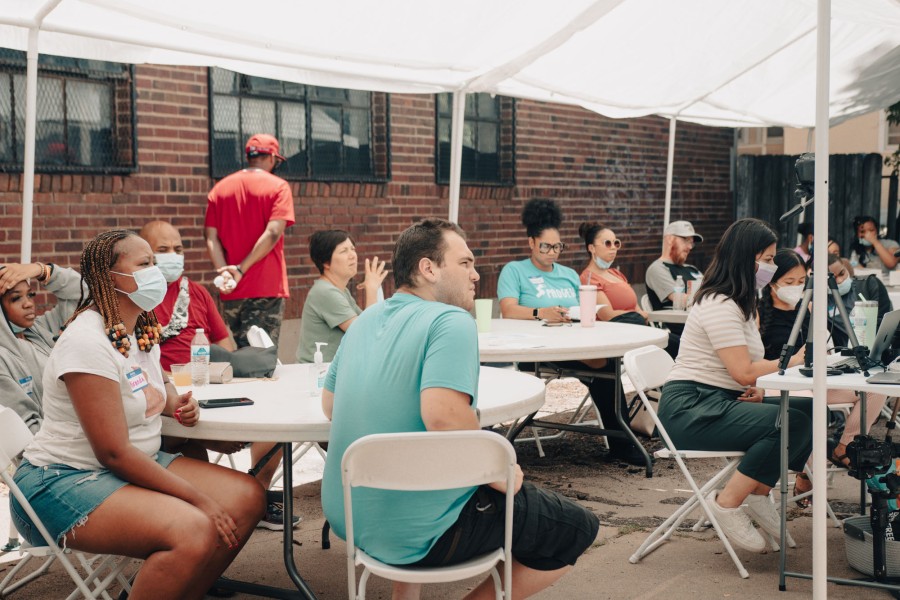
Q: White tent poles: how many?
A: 4